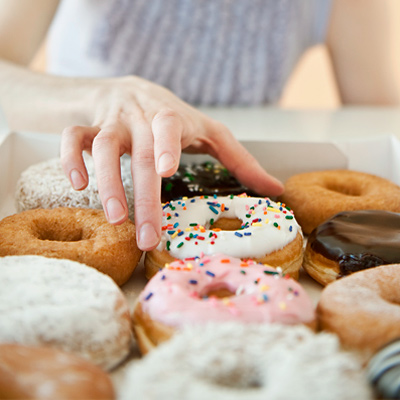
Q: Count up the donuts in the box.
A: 12